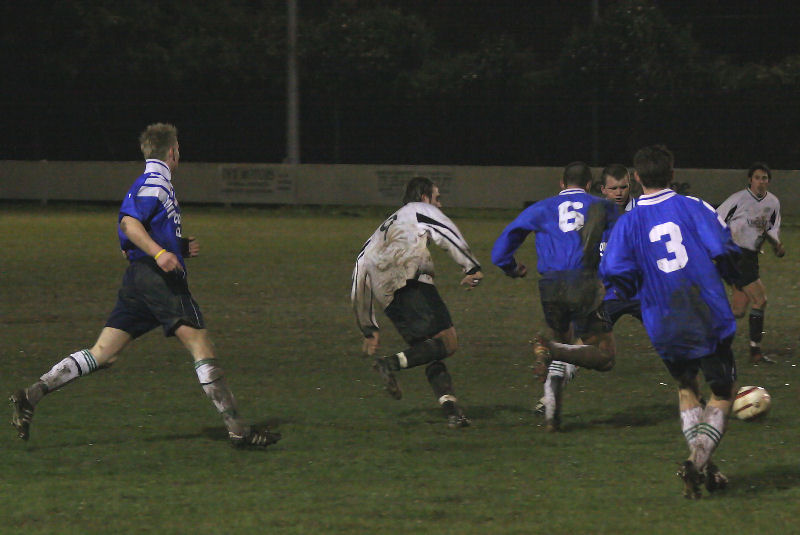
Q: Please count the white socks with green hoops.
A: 5